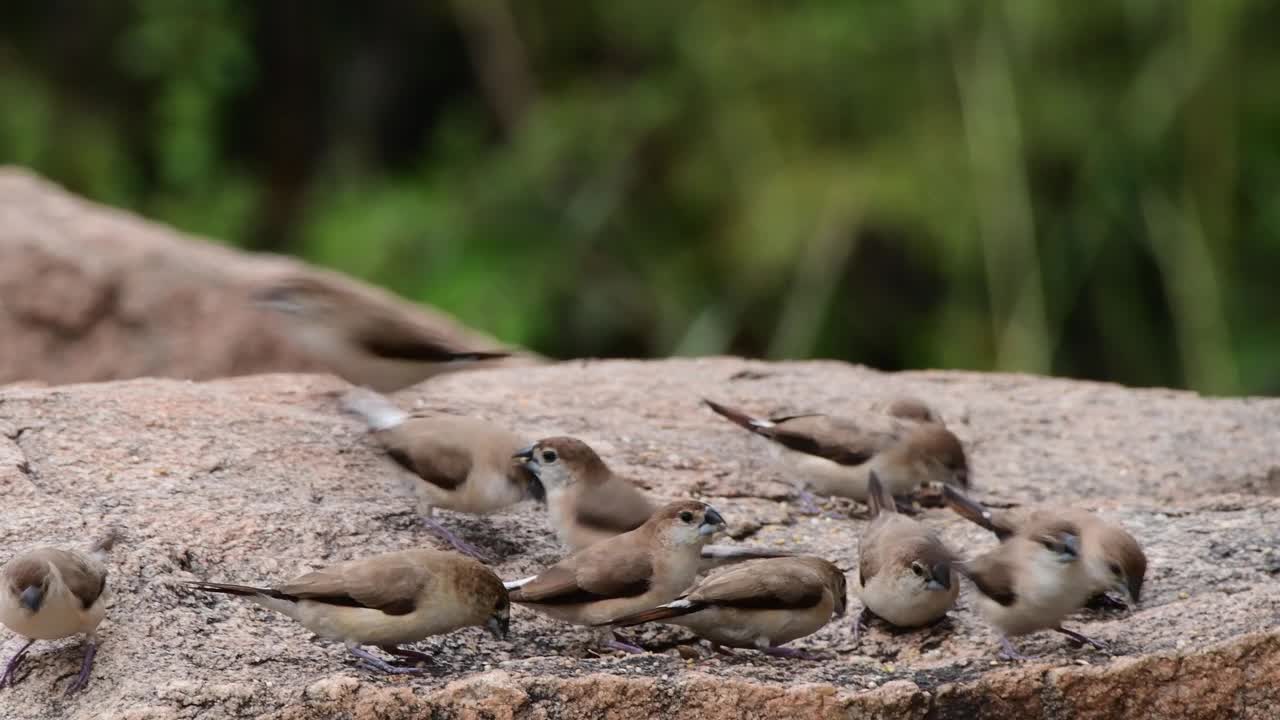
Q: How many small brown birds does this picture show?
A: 12